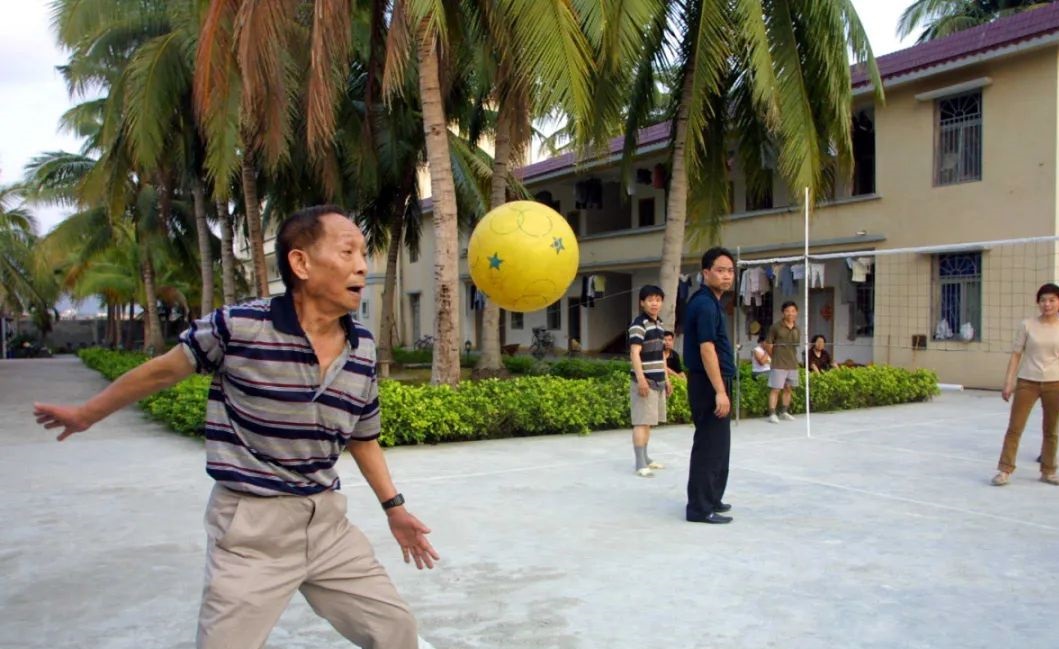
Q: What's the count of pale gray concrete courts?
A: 1